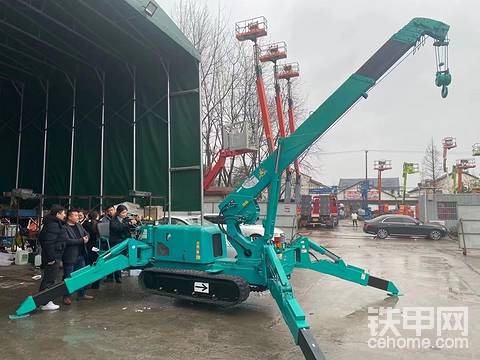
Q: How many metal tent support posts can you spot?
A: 7